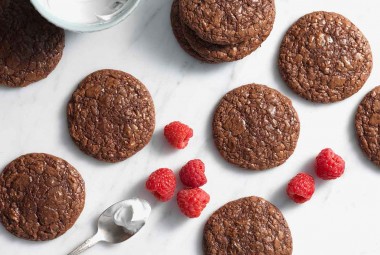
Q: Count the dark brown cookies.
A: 10